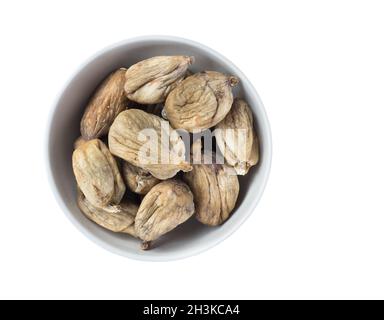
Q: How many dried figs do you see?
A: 10